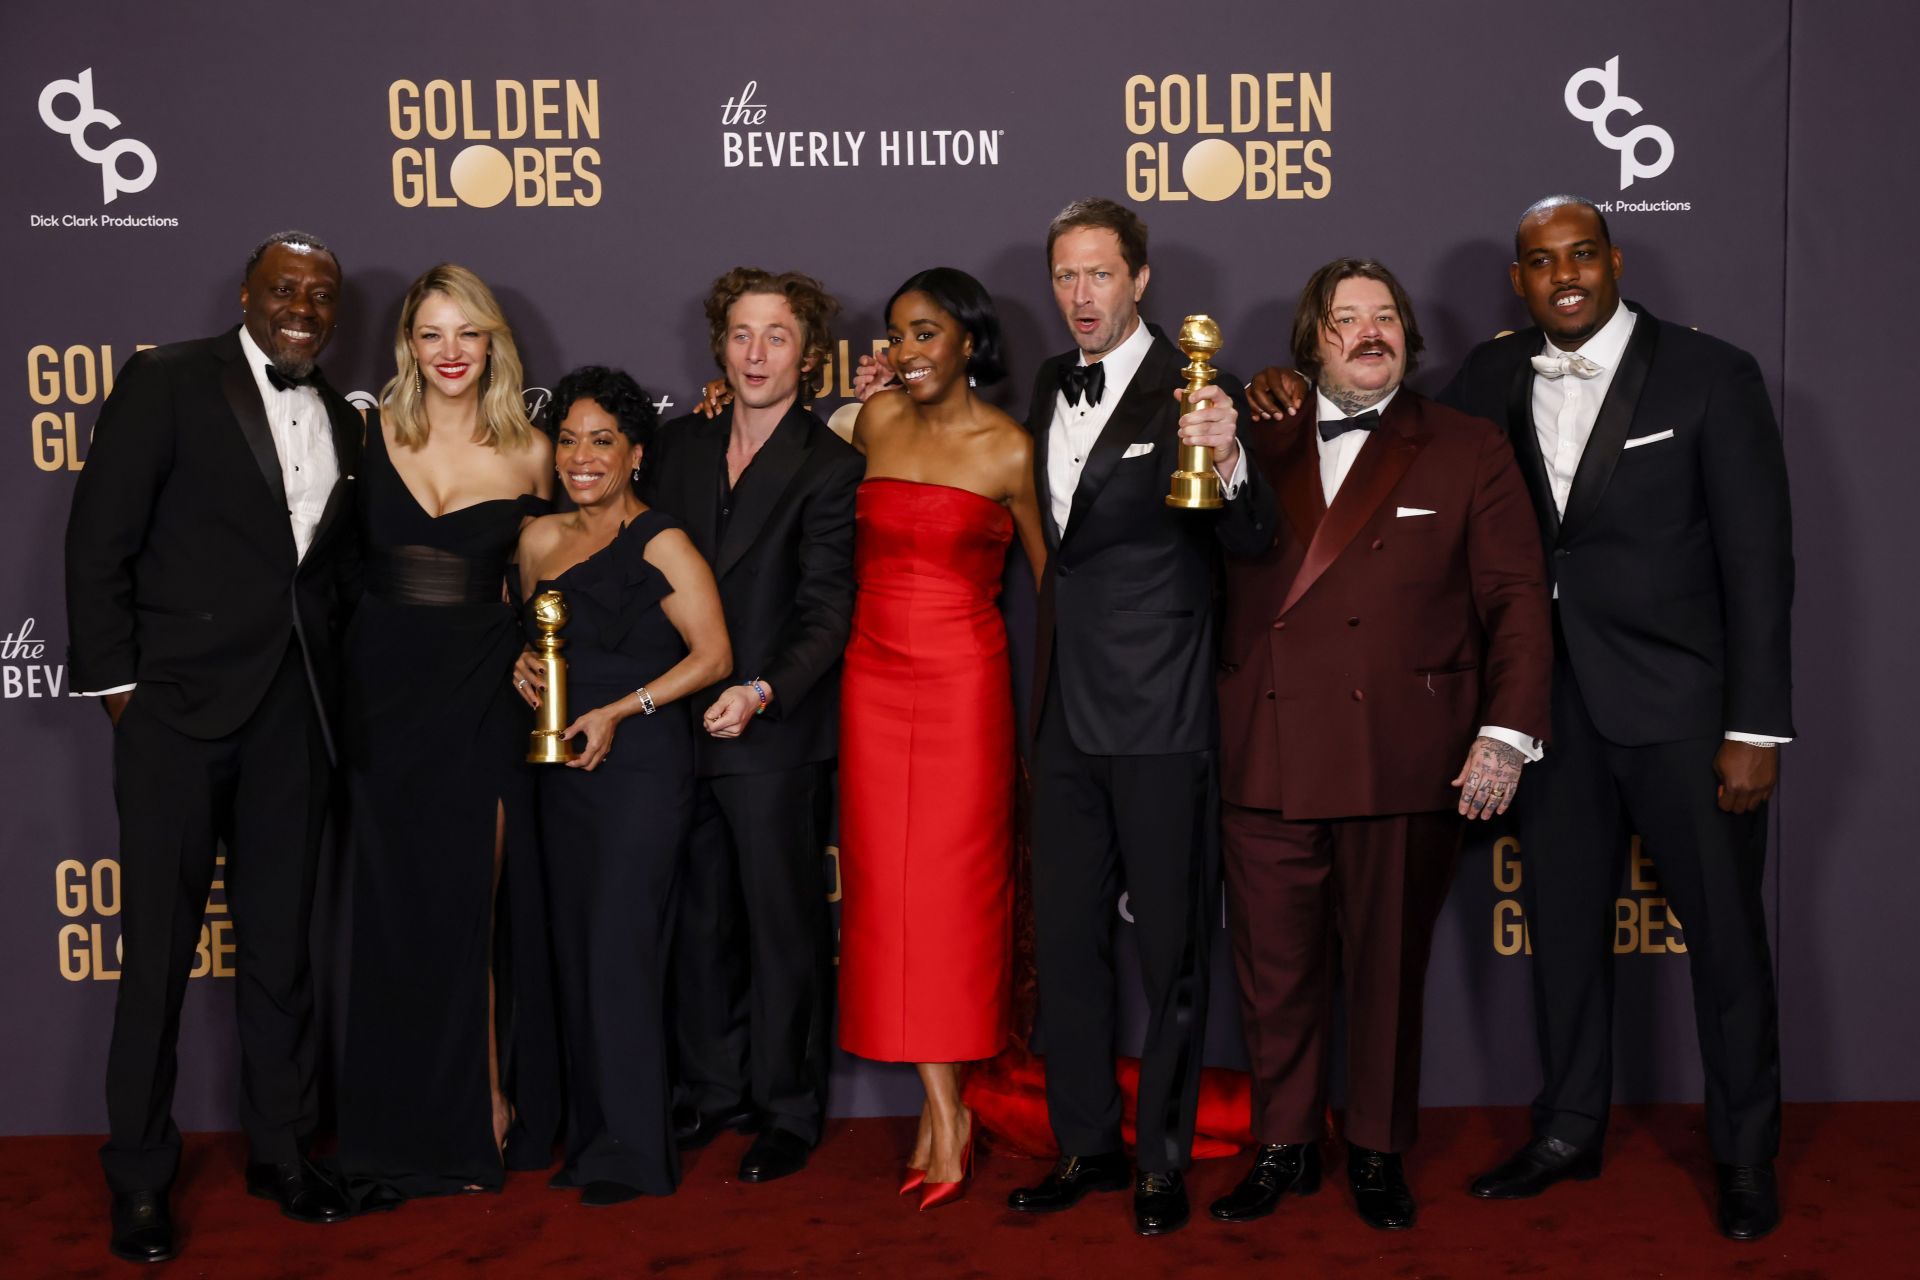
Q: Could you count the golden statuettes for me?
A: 2